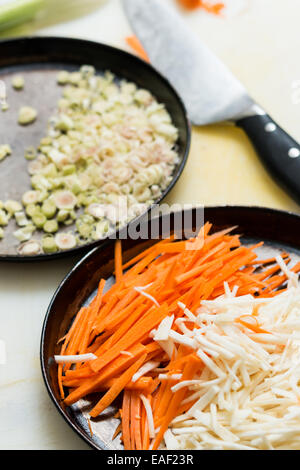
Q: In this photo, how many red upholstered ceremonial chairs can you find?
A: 0